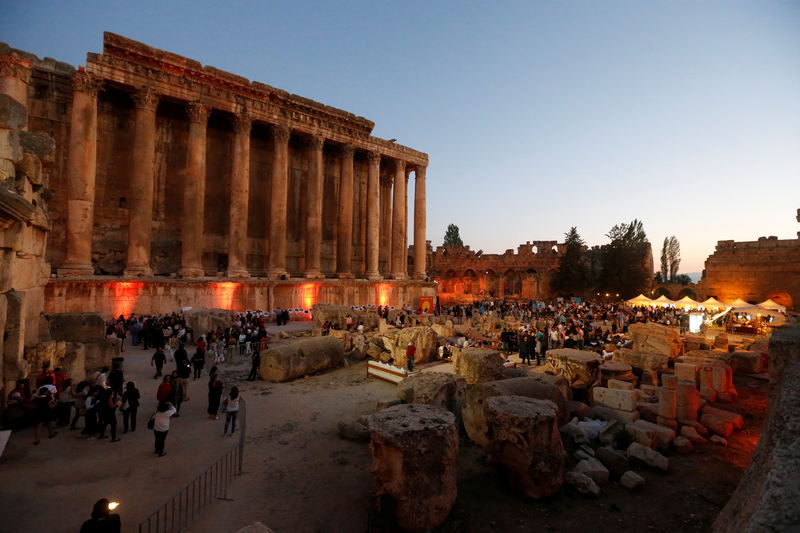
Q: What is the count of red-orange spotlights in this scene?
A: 4